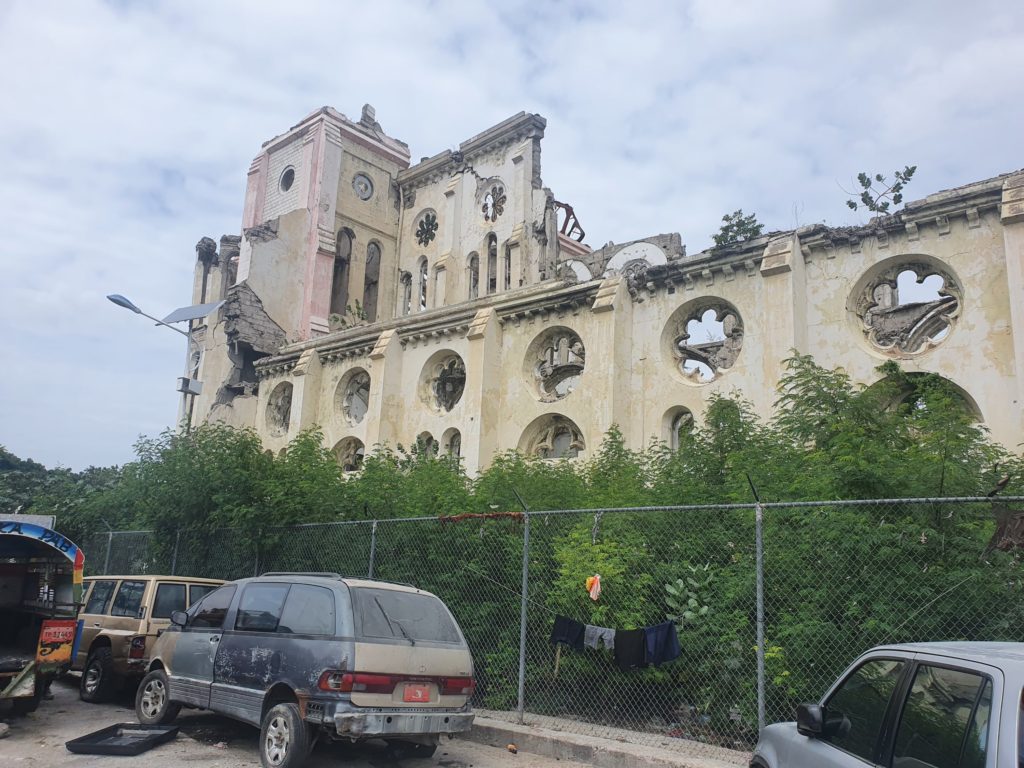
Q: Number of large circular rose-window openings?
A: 6